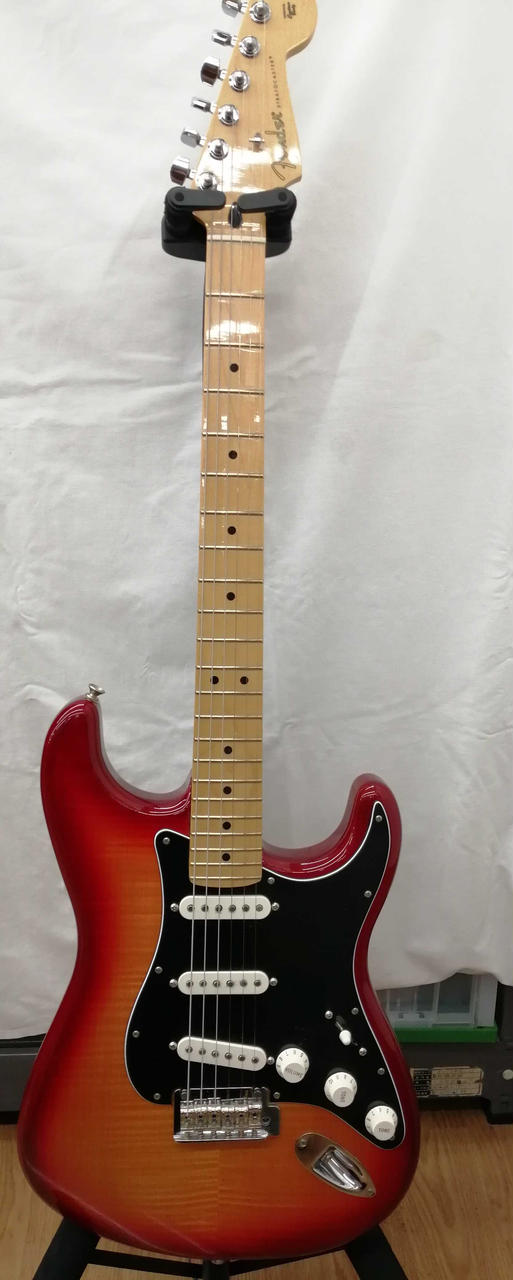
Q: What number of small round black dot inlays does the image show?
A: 10